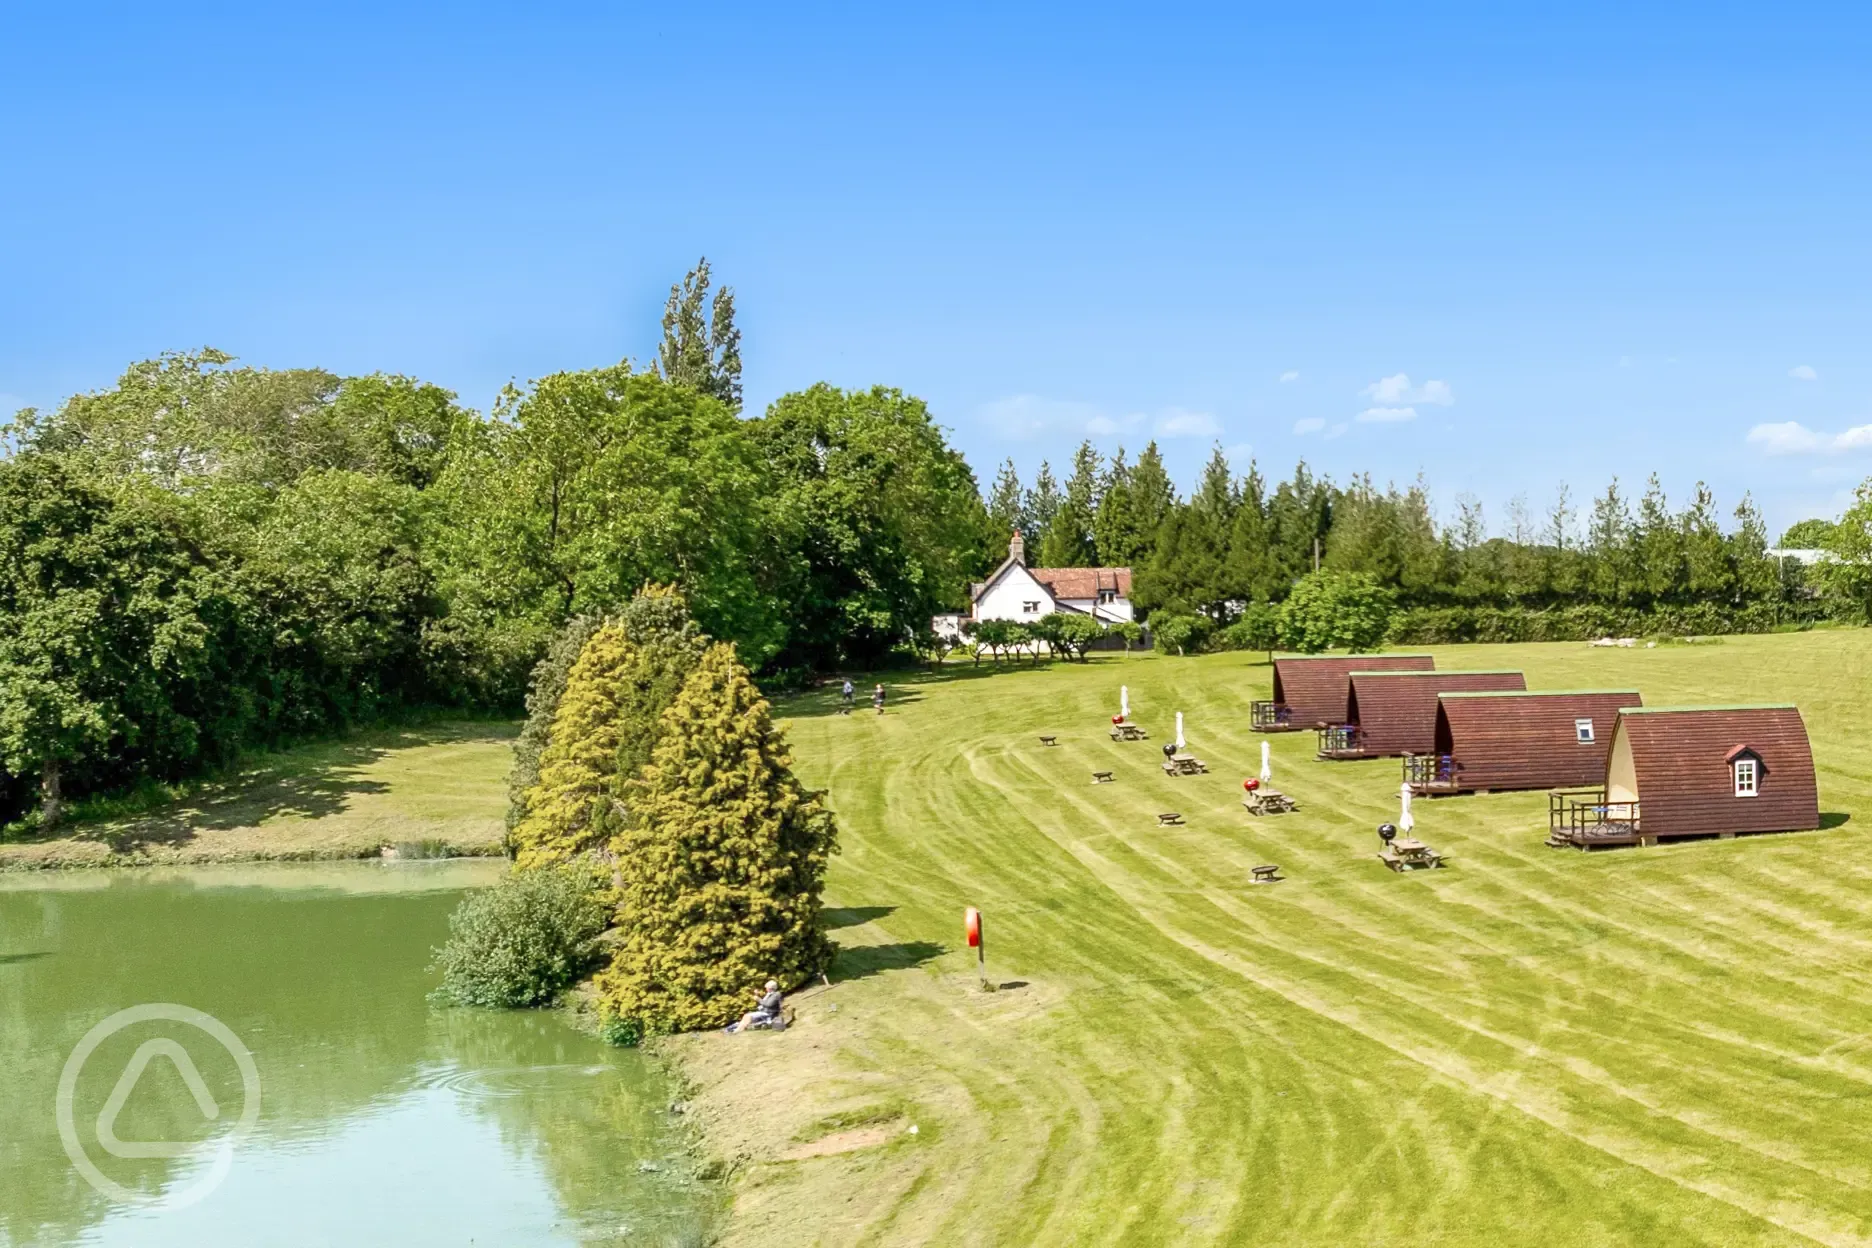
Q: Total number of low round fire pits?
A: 4